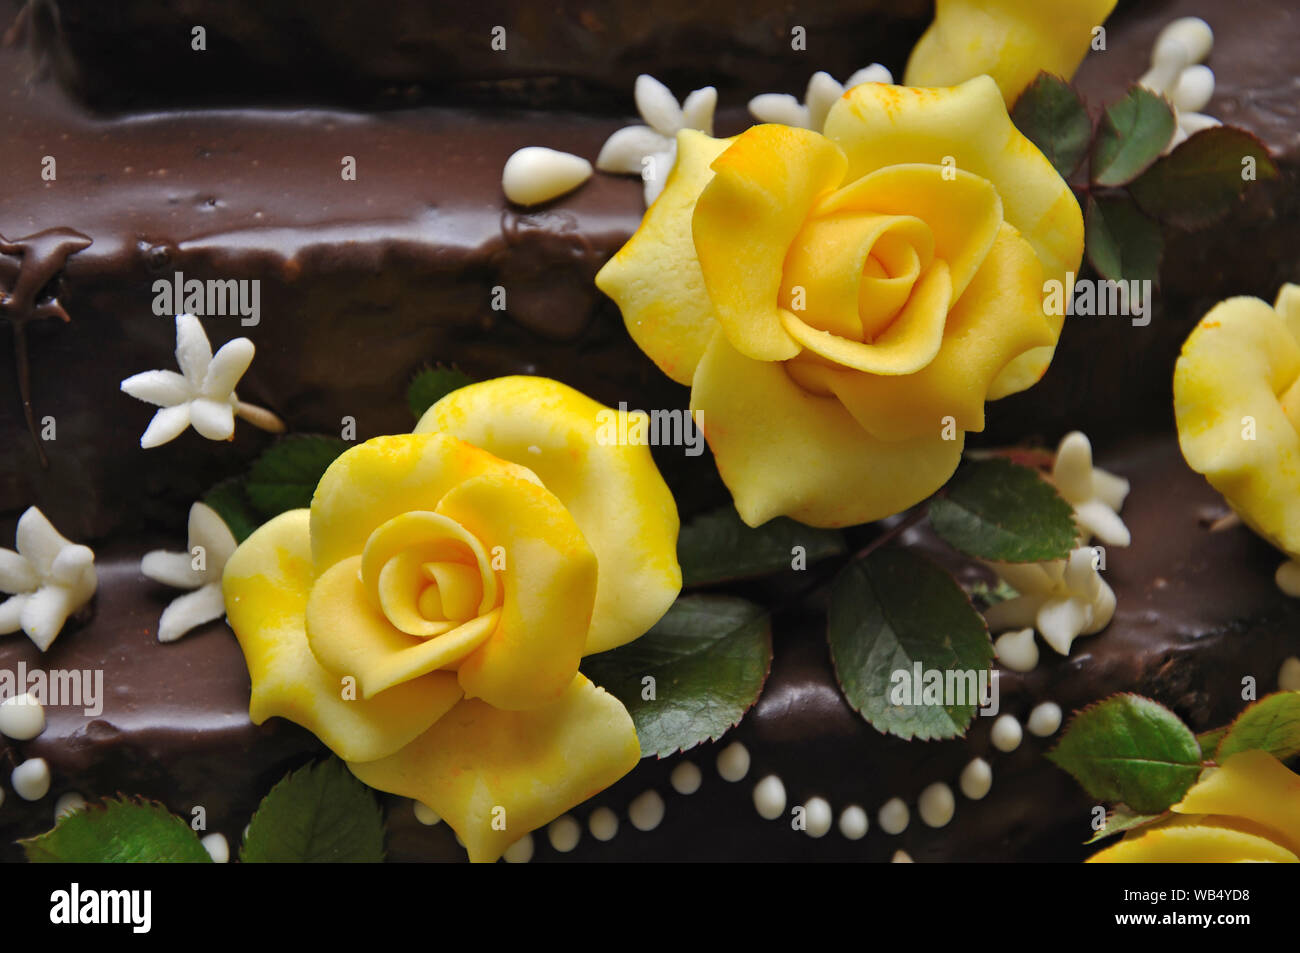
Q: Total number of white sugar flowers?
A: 8